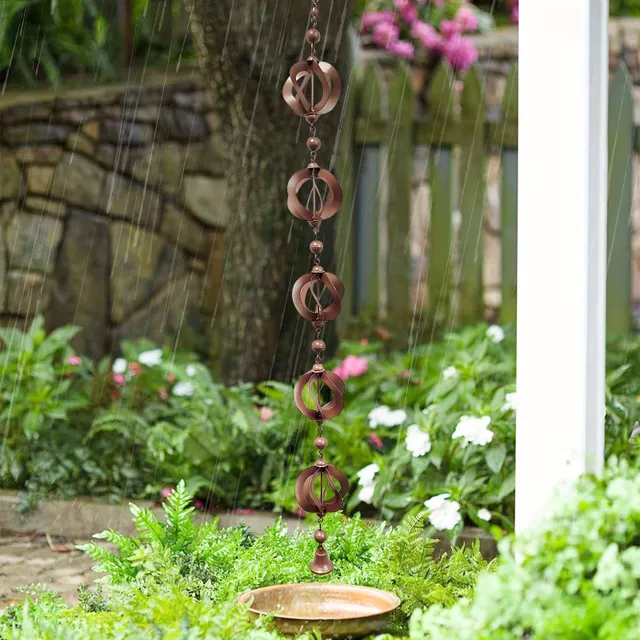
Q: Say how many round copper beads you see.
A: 6